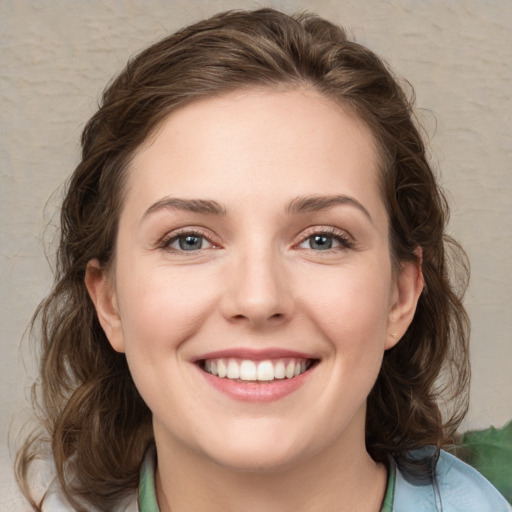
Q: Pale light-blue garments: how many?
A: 1